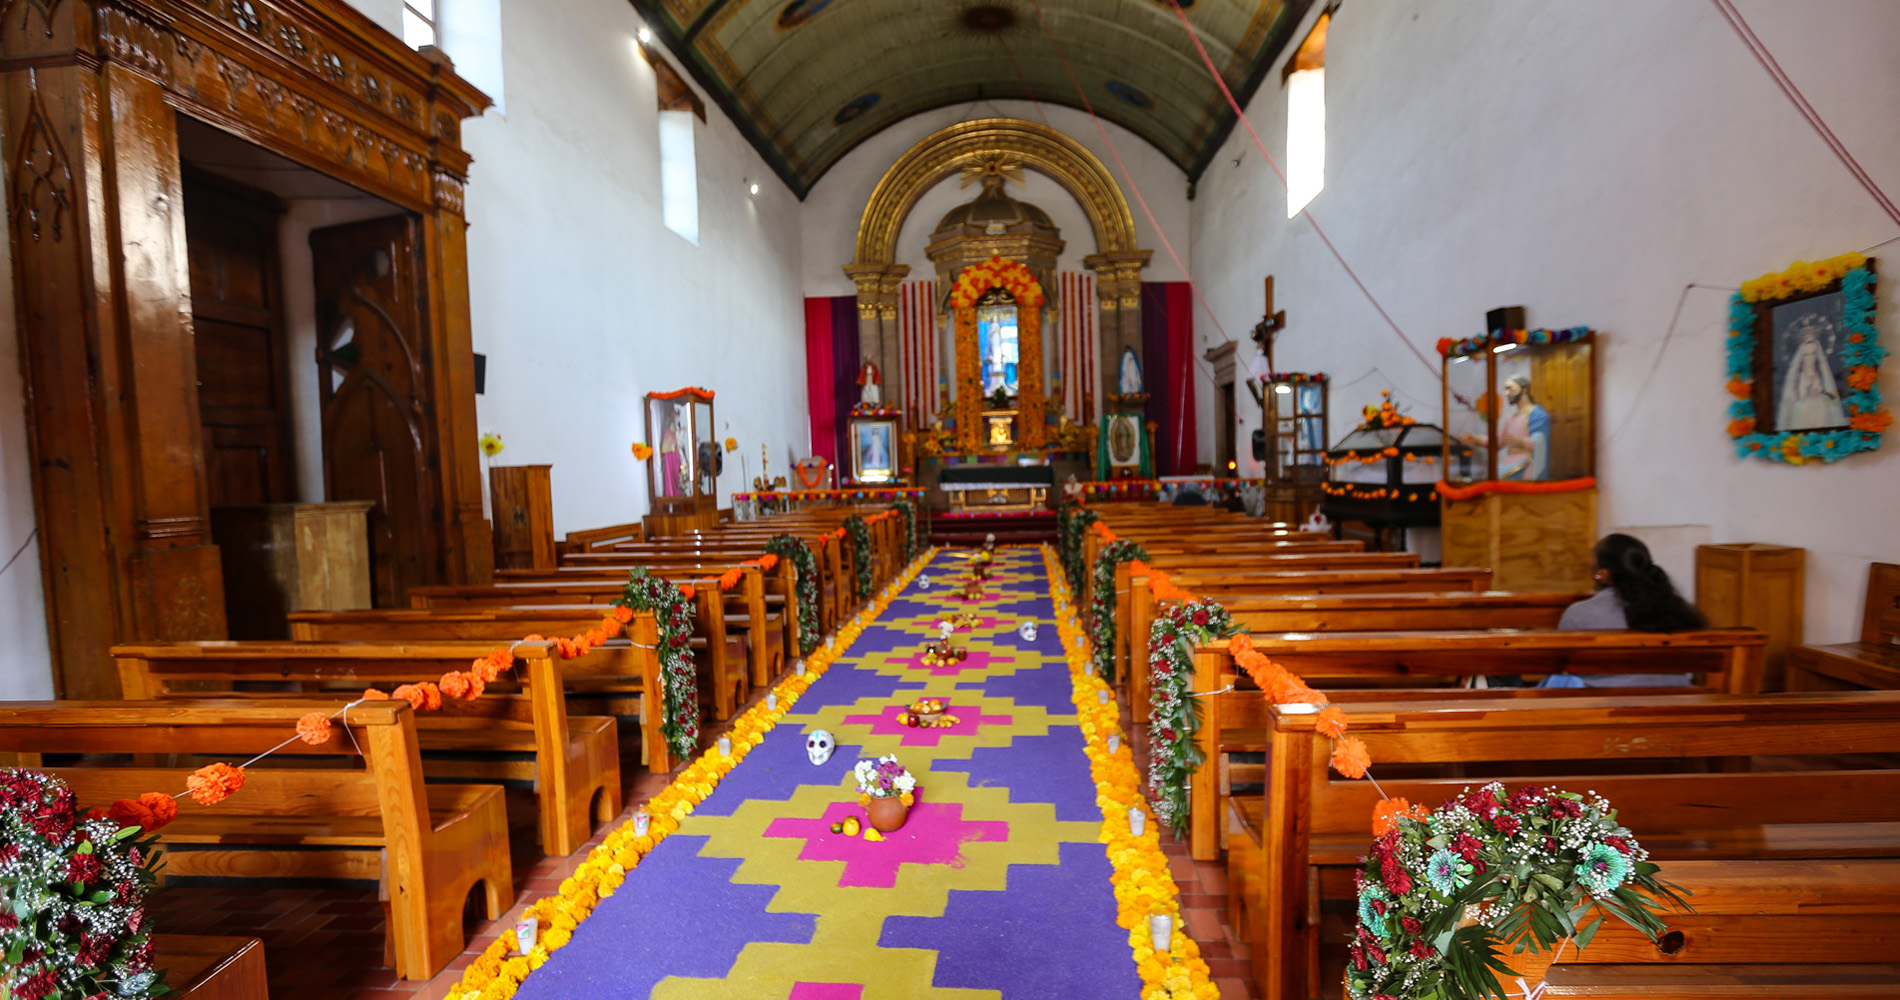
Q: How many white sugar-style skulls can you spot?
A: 3